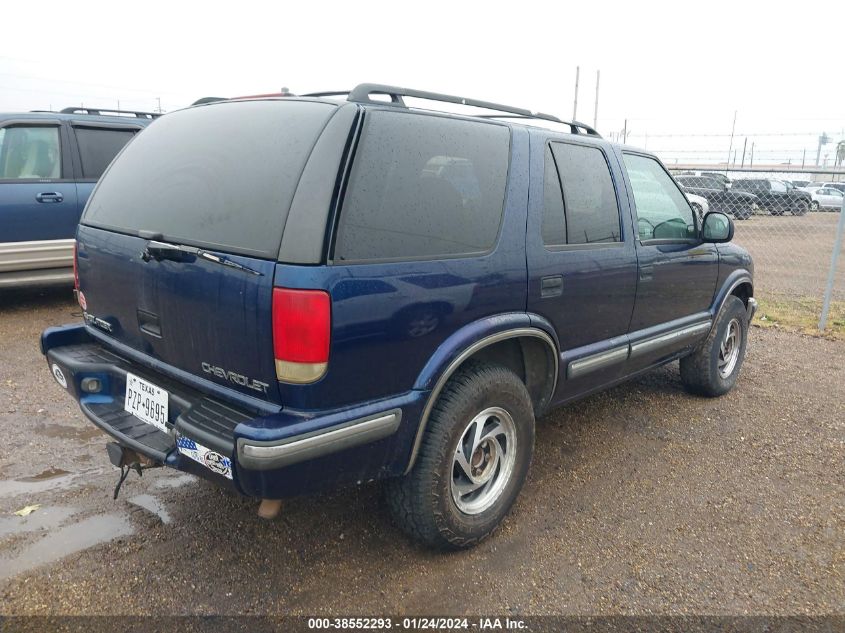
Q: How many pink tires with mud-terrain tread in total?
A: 0